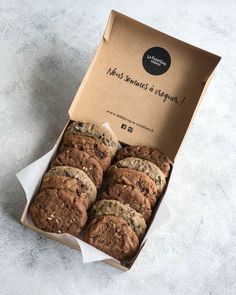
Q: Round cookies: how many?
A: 12